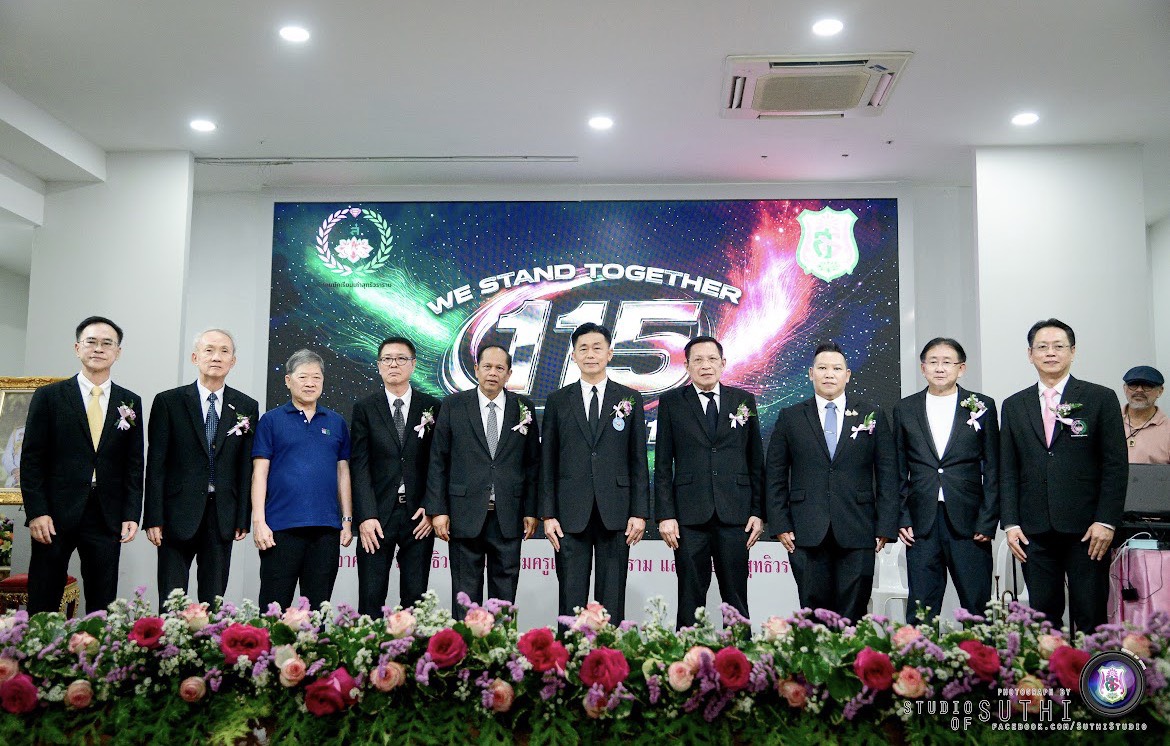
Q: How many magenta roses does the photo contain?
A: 11